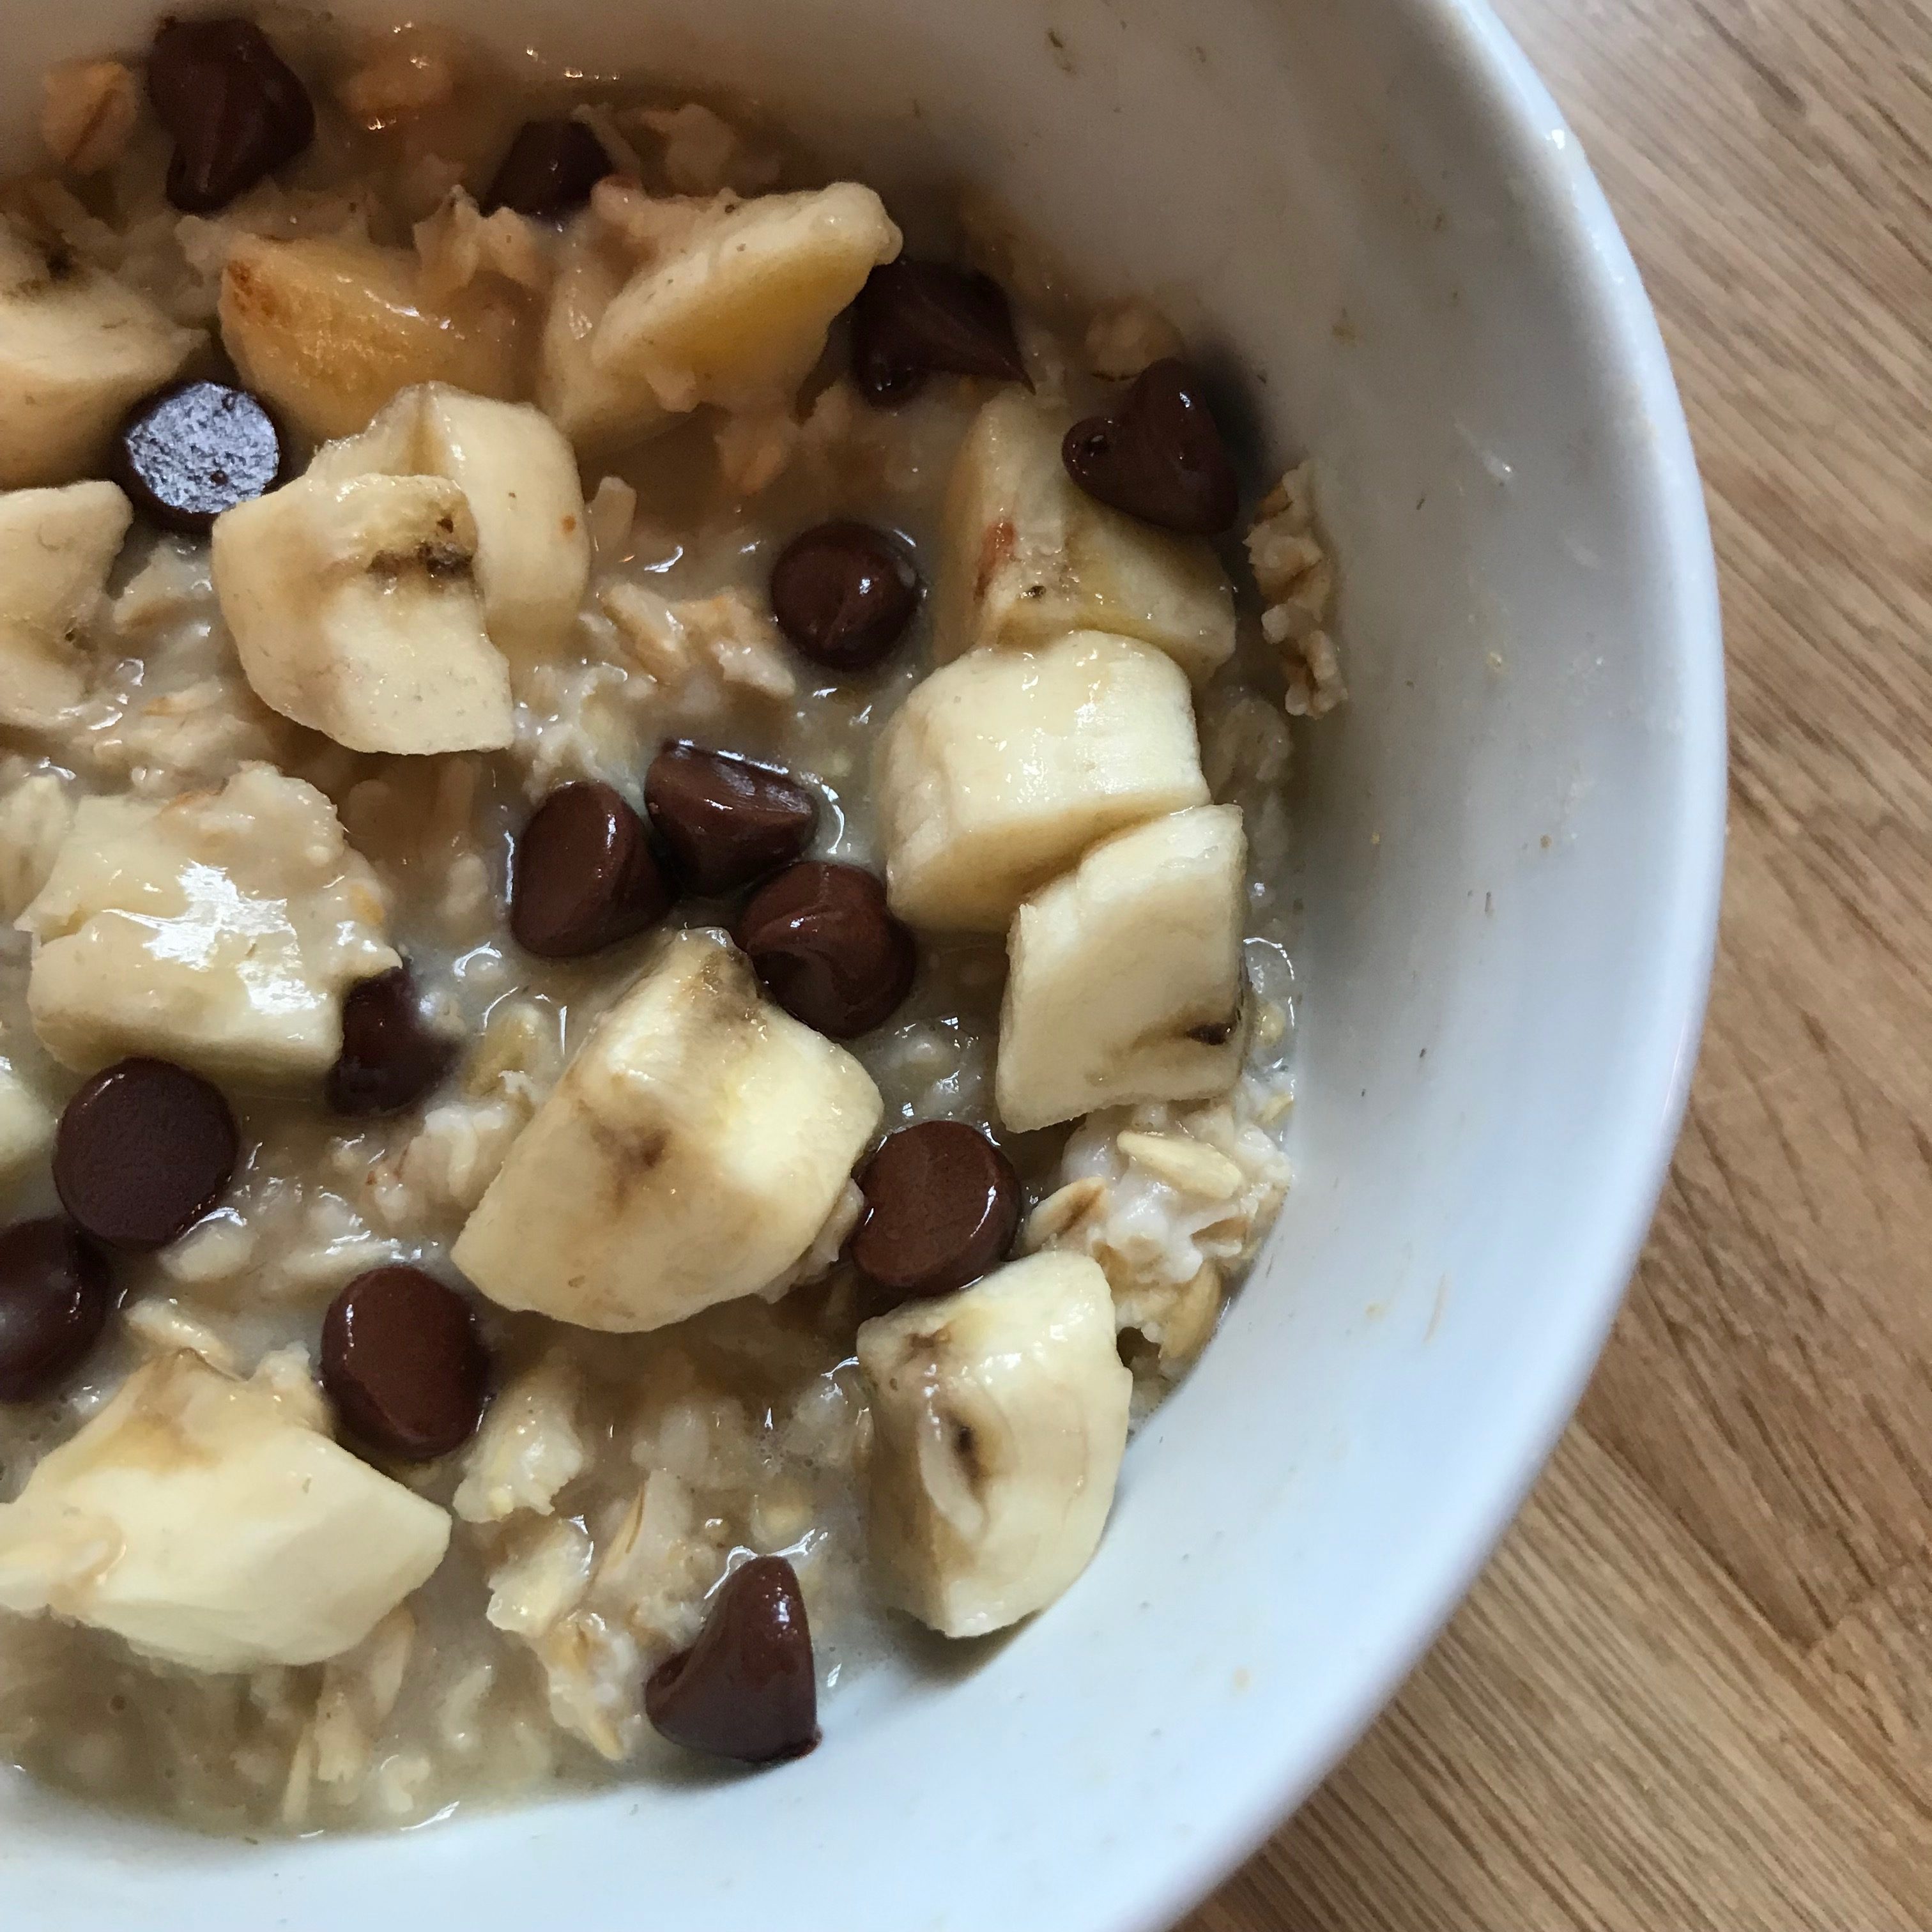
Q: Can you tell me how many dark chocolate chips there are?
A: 15